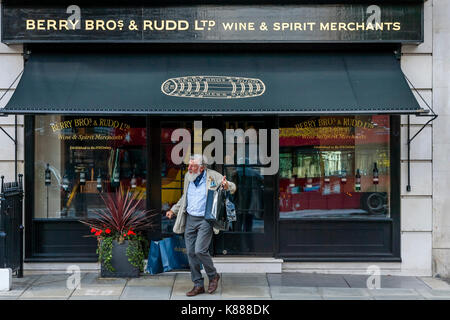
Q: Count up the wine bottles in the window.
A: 12